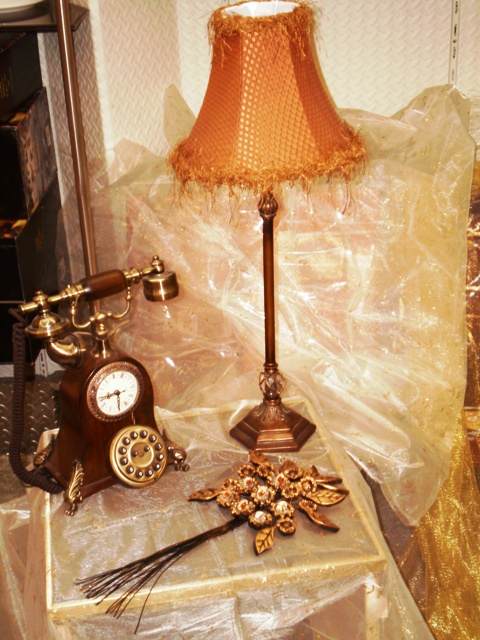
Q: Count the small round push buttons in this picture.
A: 14